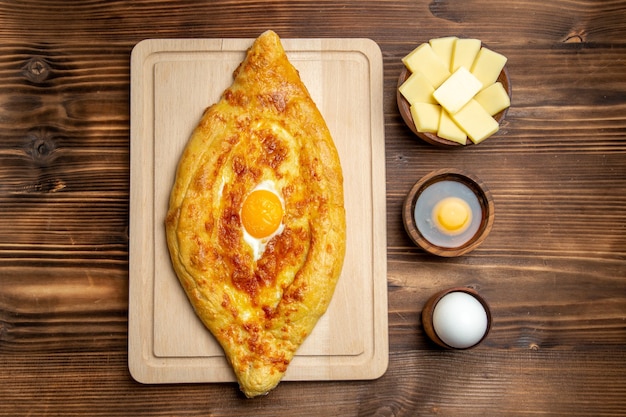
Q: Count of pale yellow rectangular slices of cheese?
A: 10